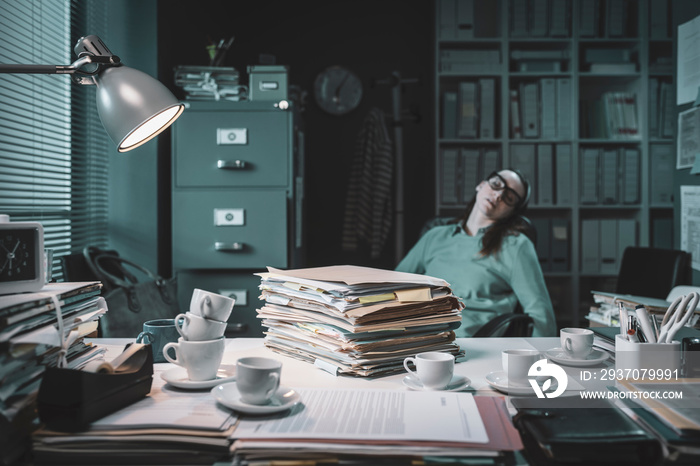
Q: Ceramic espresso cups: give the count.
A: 7